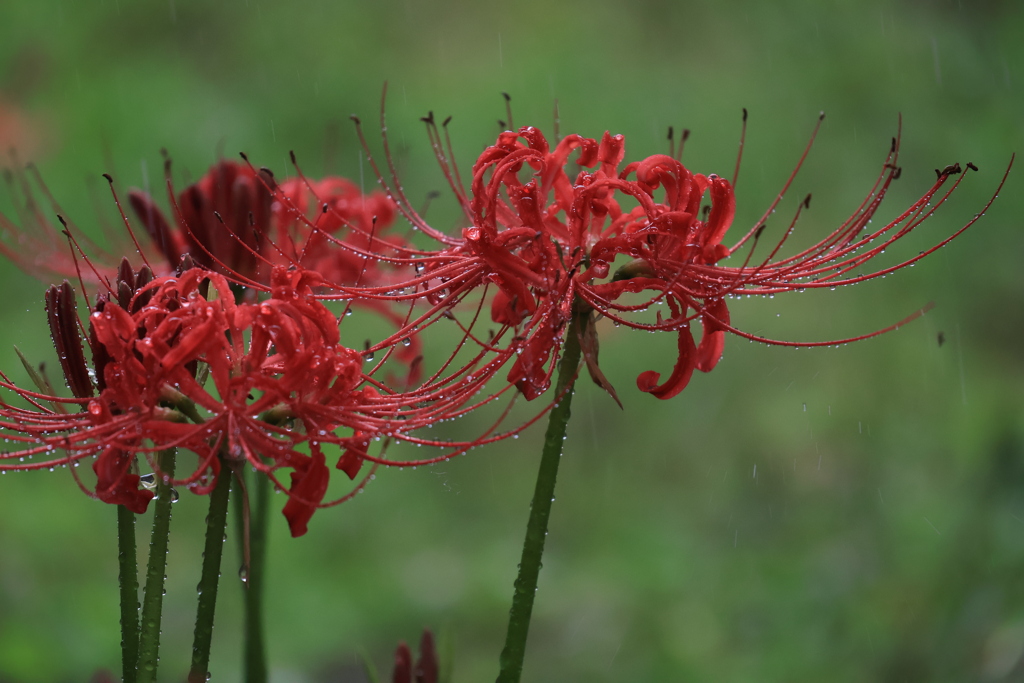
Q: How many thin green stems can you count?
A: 5